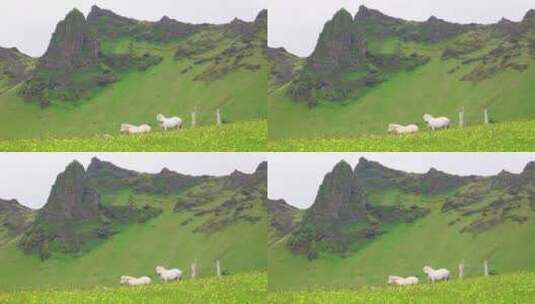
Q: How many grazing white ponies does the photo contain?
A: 8